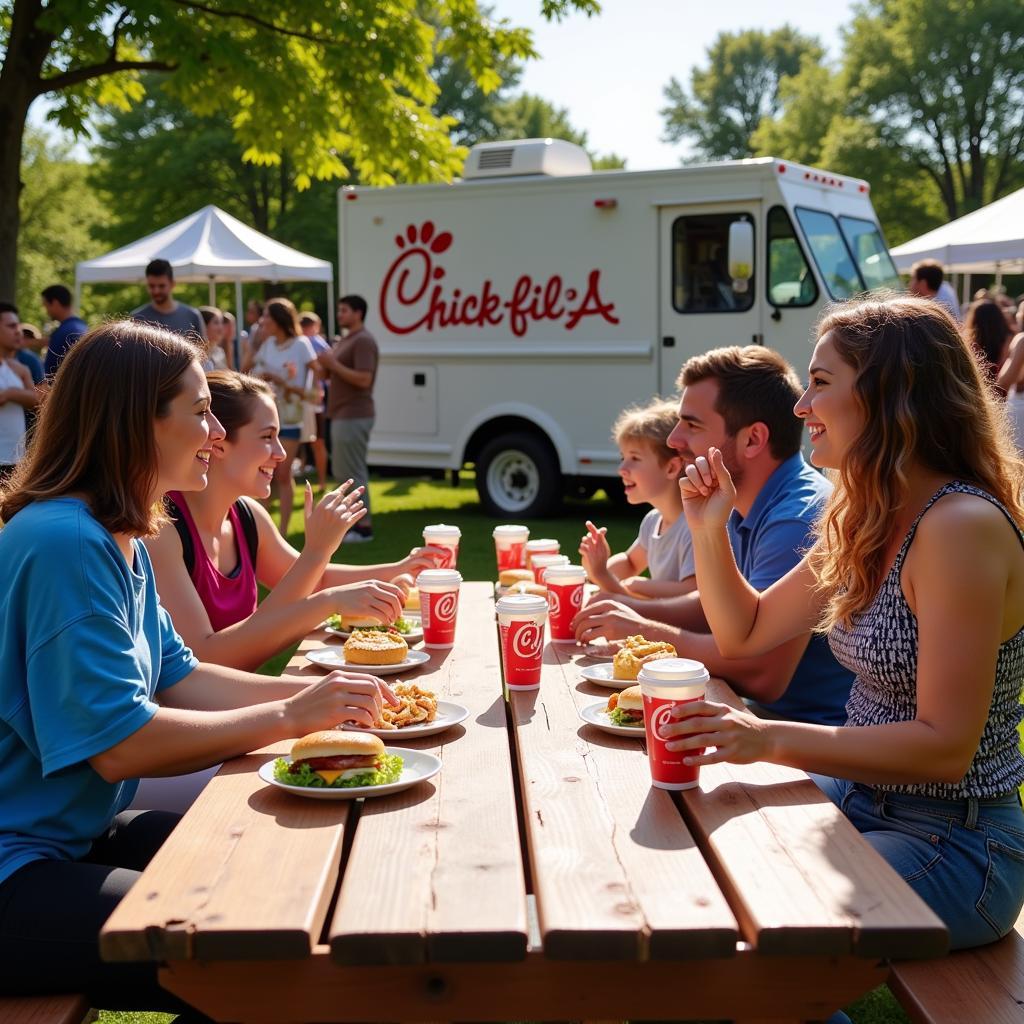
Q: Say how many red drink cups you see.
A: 8